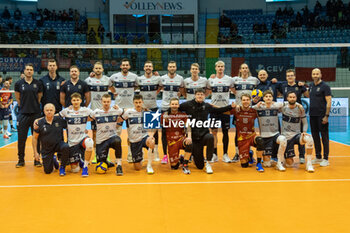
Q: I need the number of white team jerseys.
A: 12